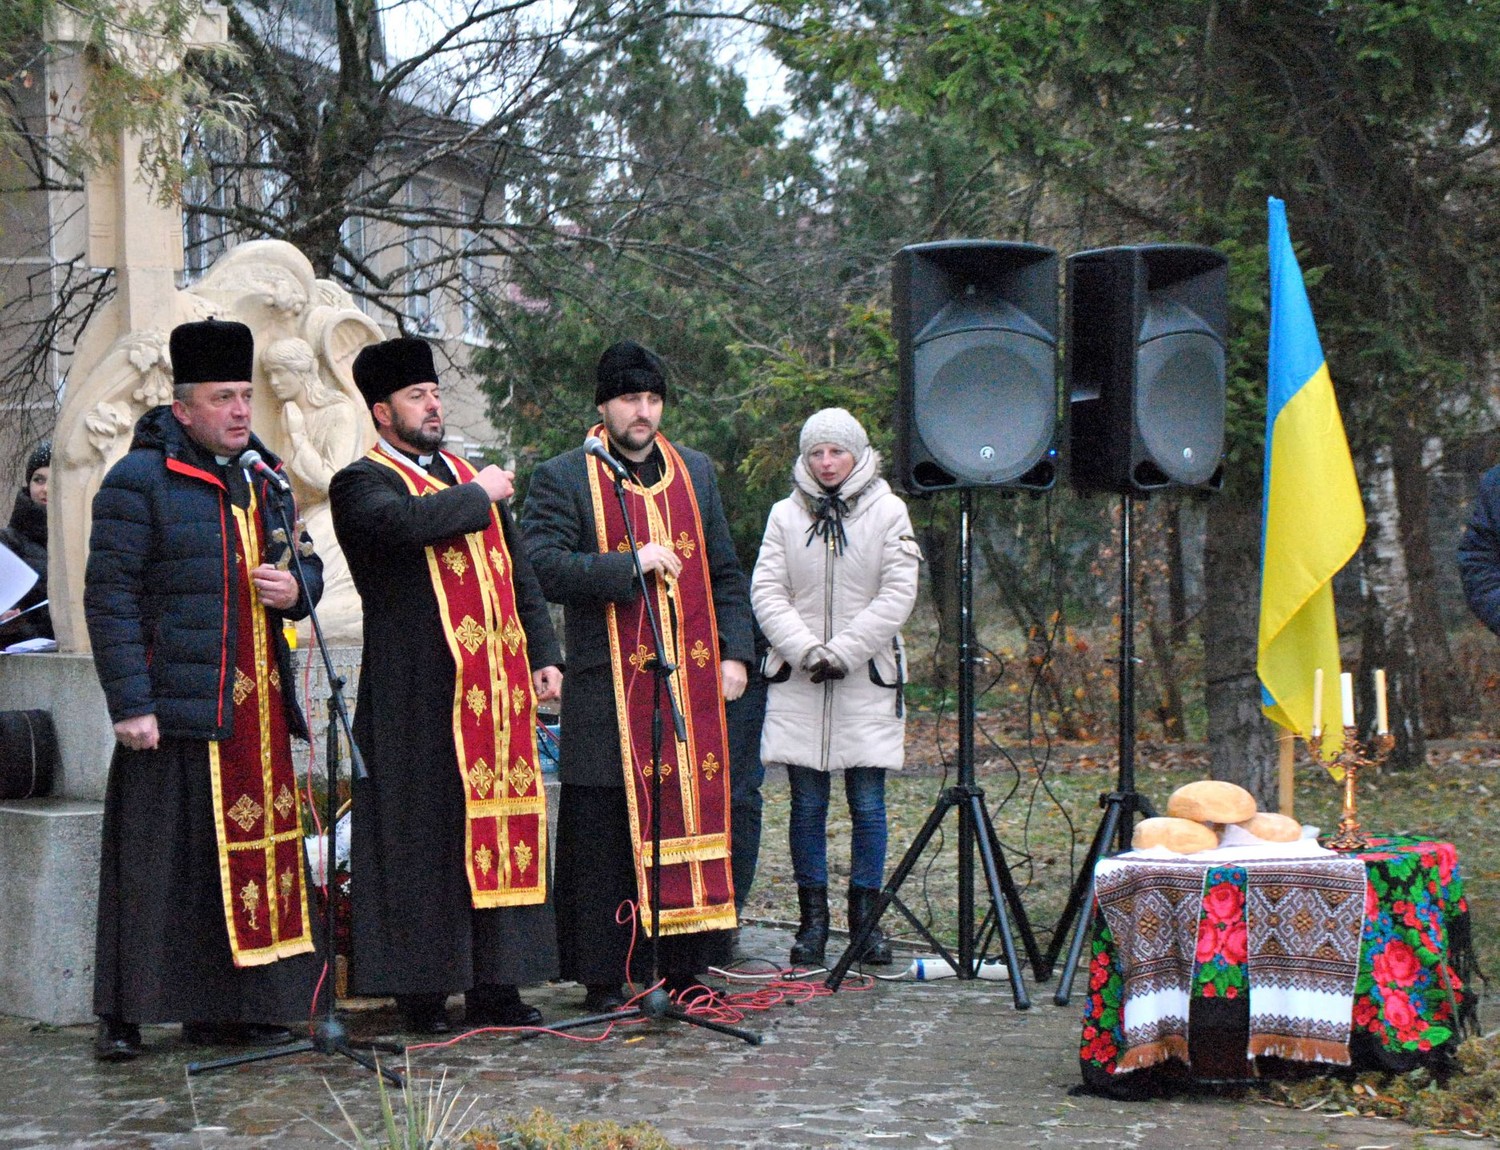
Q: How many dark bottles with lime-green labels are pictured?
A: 0